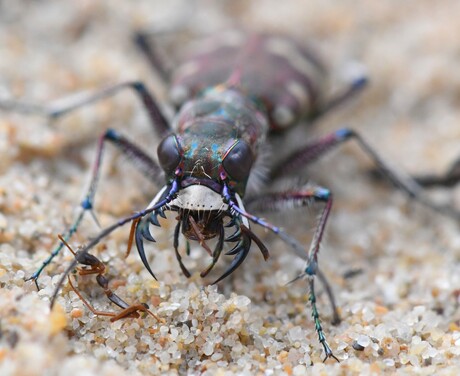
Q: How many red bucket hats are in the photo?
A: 0